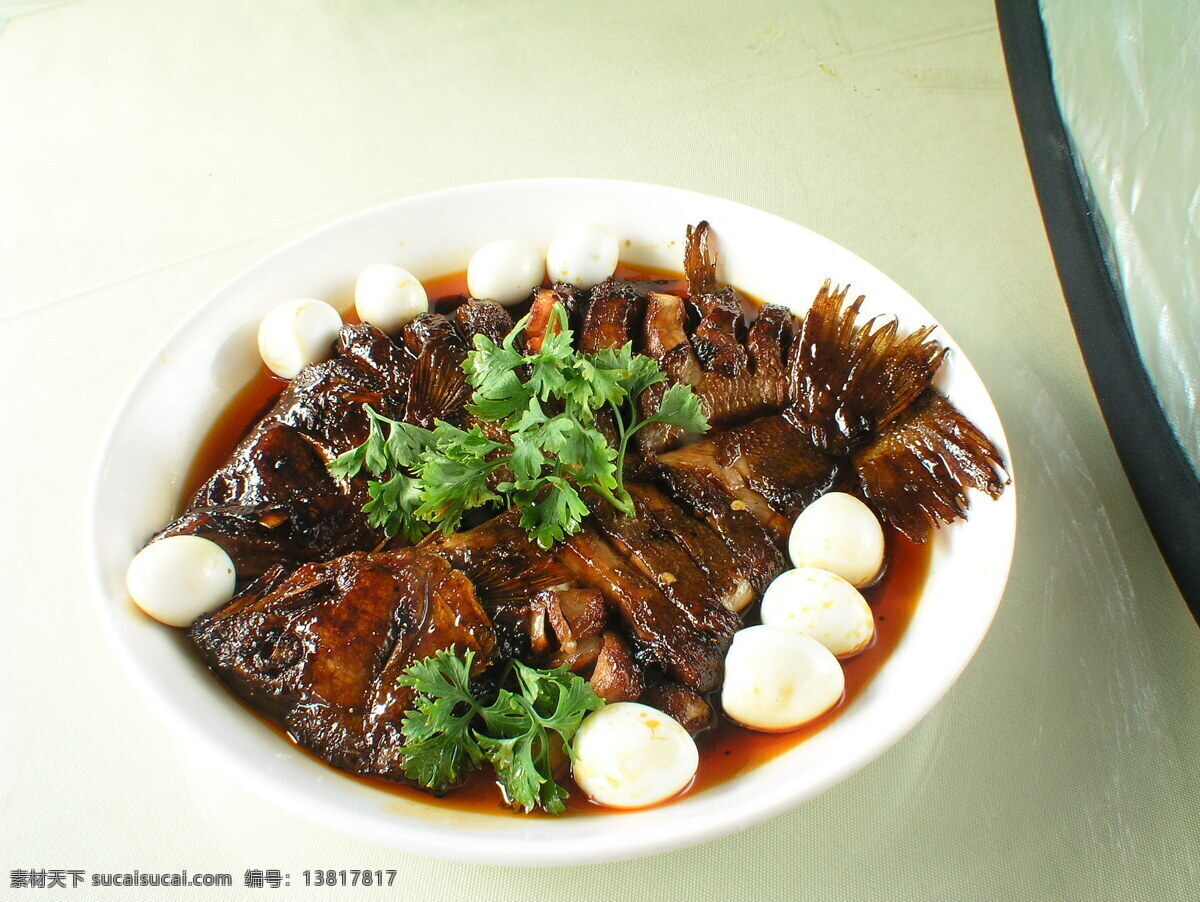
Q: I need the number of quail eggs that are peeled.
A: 9